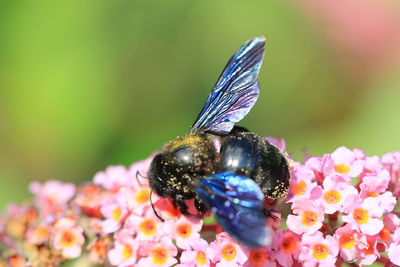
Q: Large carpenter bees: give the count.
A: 1